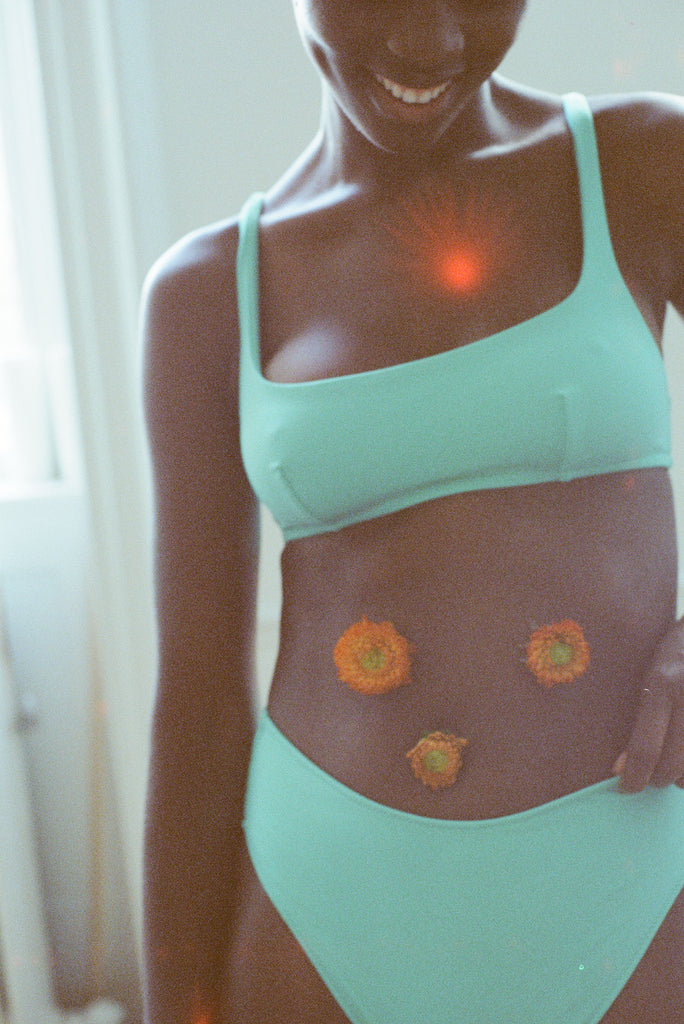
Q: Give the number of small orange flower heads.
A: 3